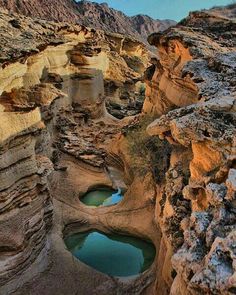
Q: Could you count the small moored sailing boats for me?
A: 0